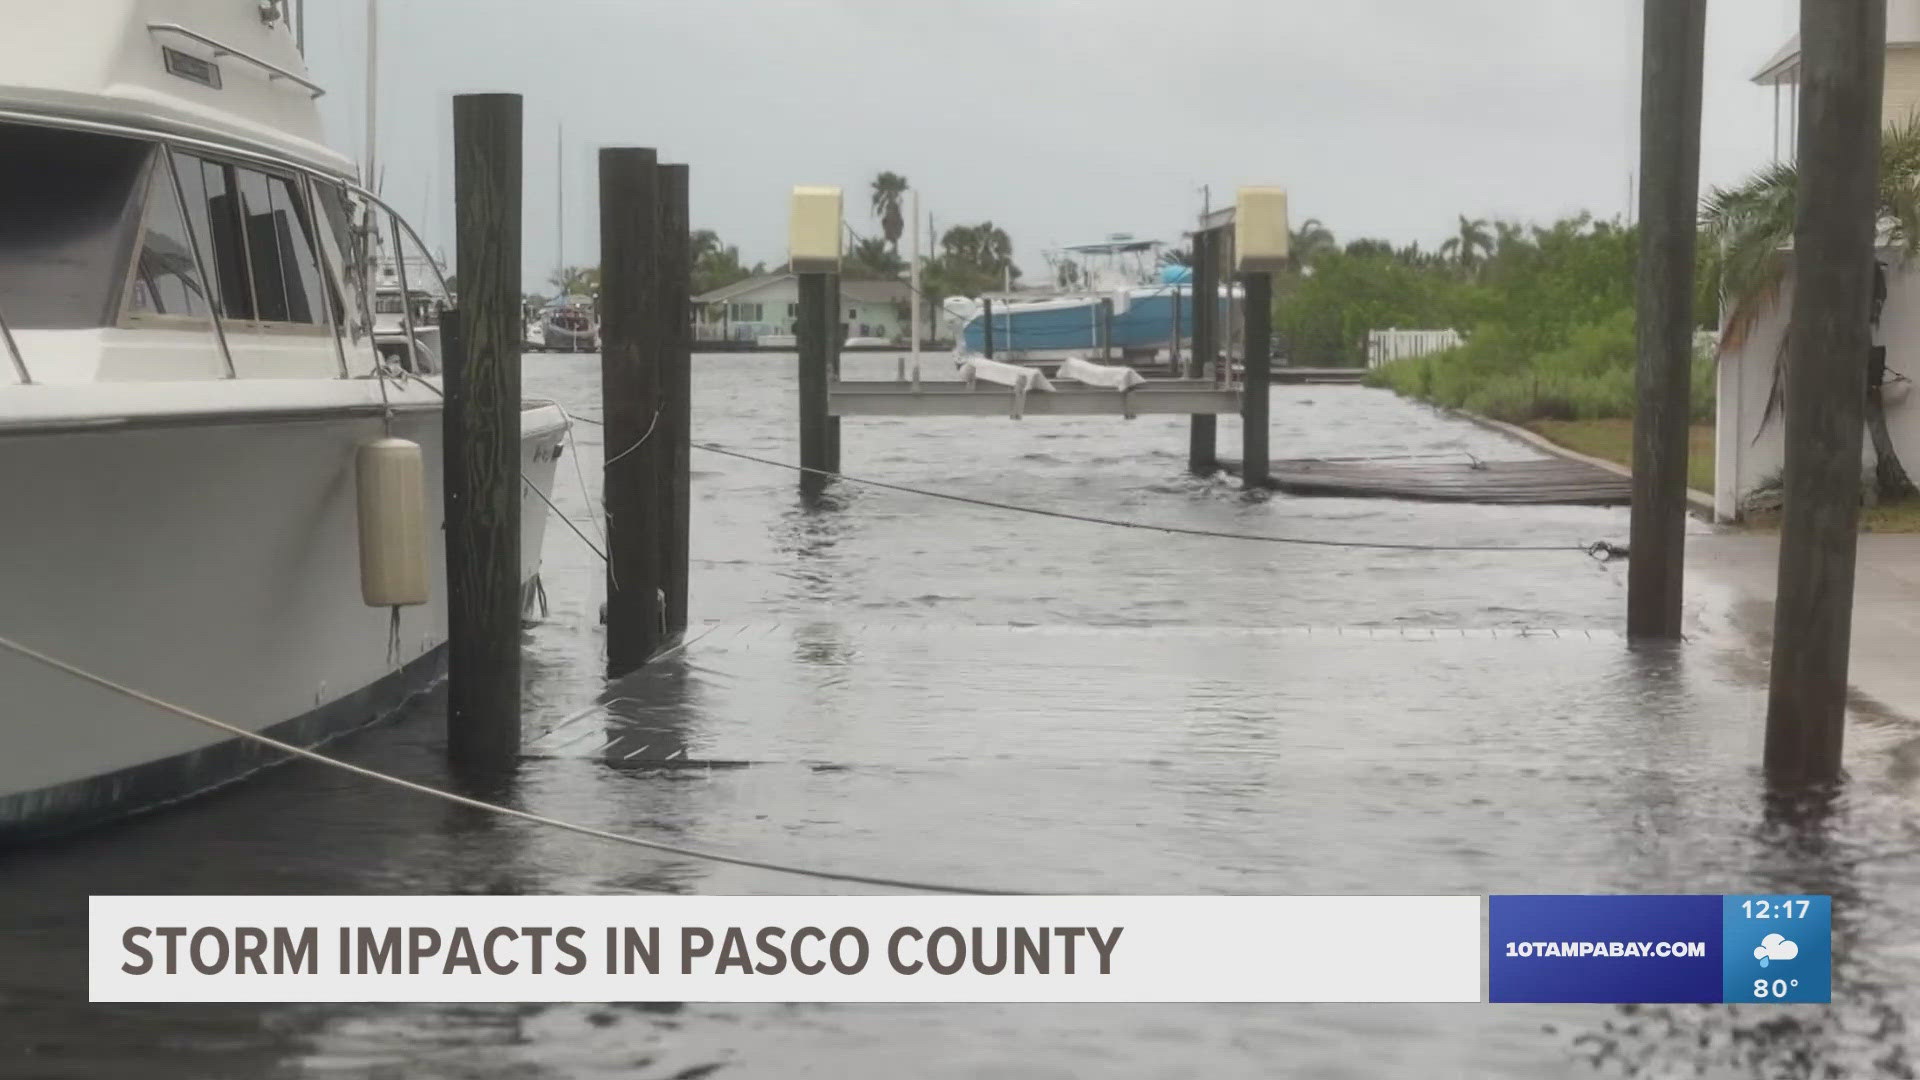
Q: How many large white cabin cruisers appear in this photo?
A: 1